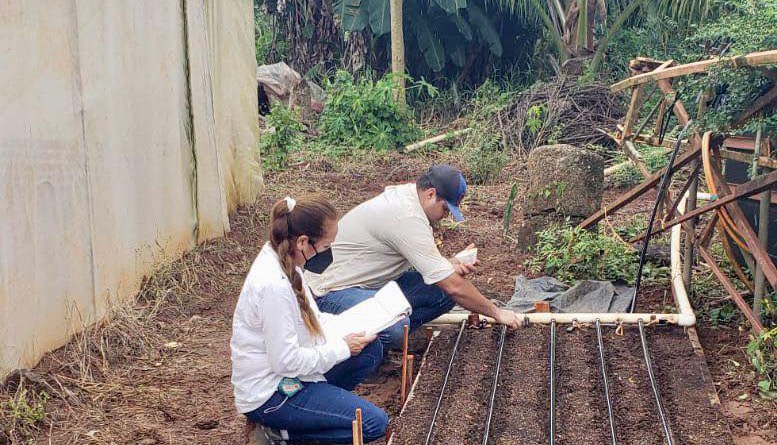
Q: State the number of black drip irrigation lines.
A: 5